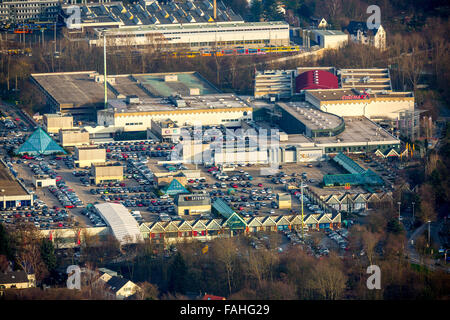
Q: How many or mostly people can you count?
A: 0